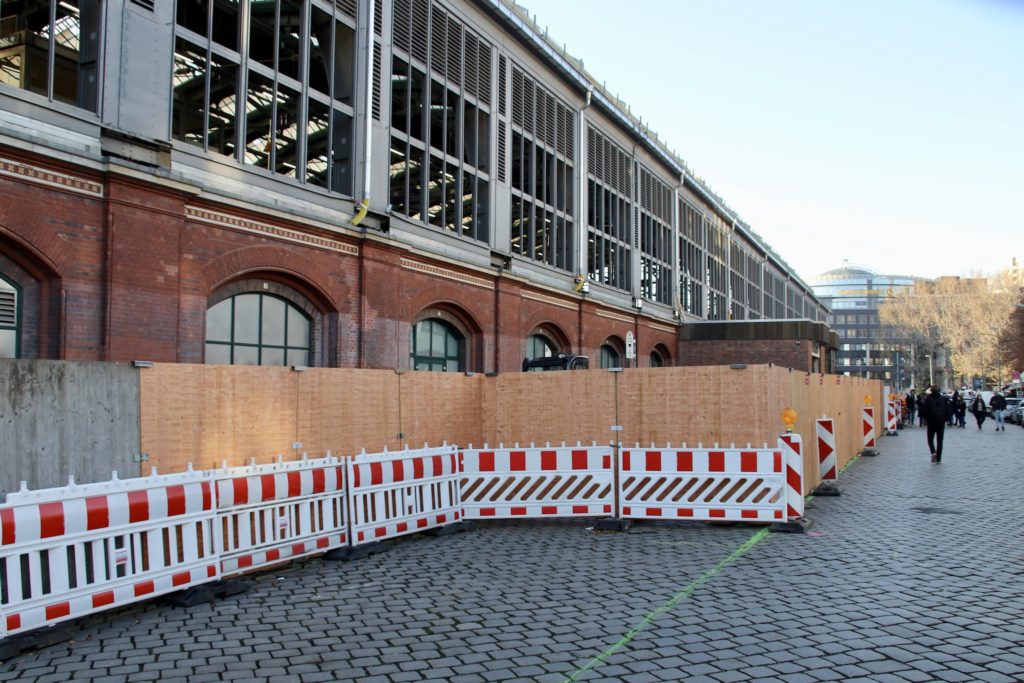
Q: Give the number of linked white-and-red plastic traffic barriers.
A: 5